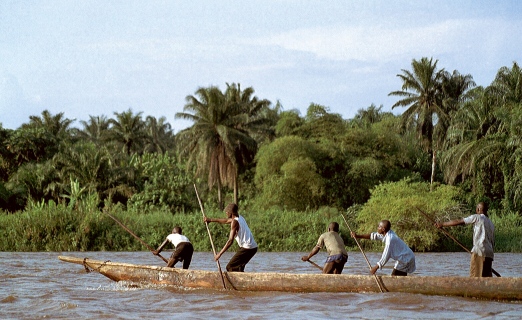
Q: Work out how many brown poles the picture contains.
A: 5